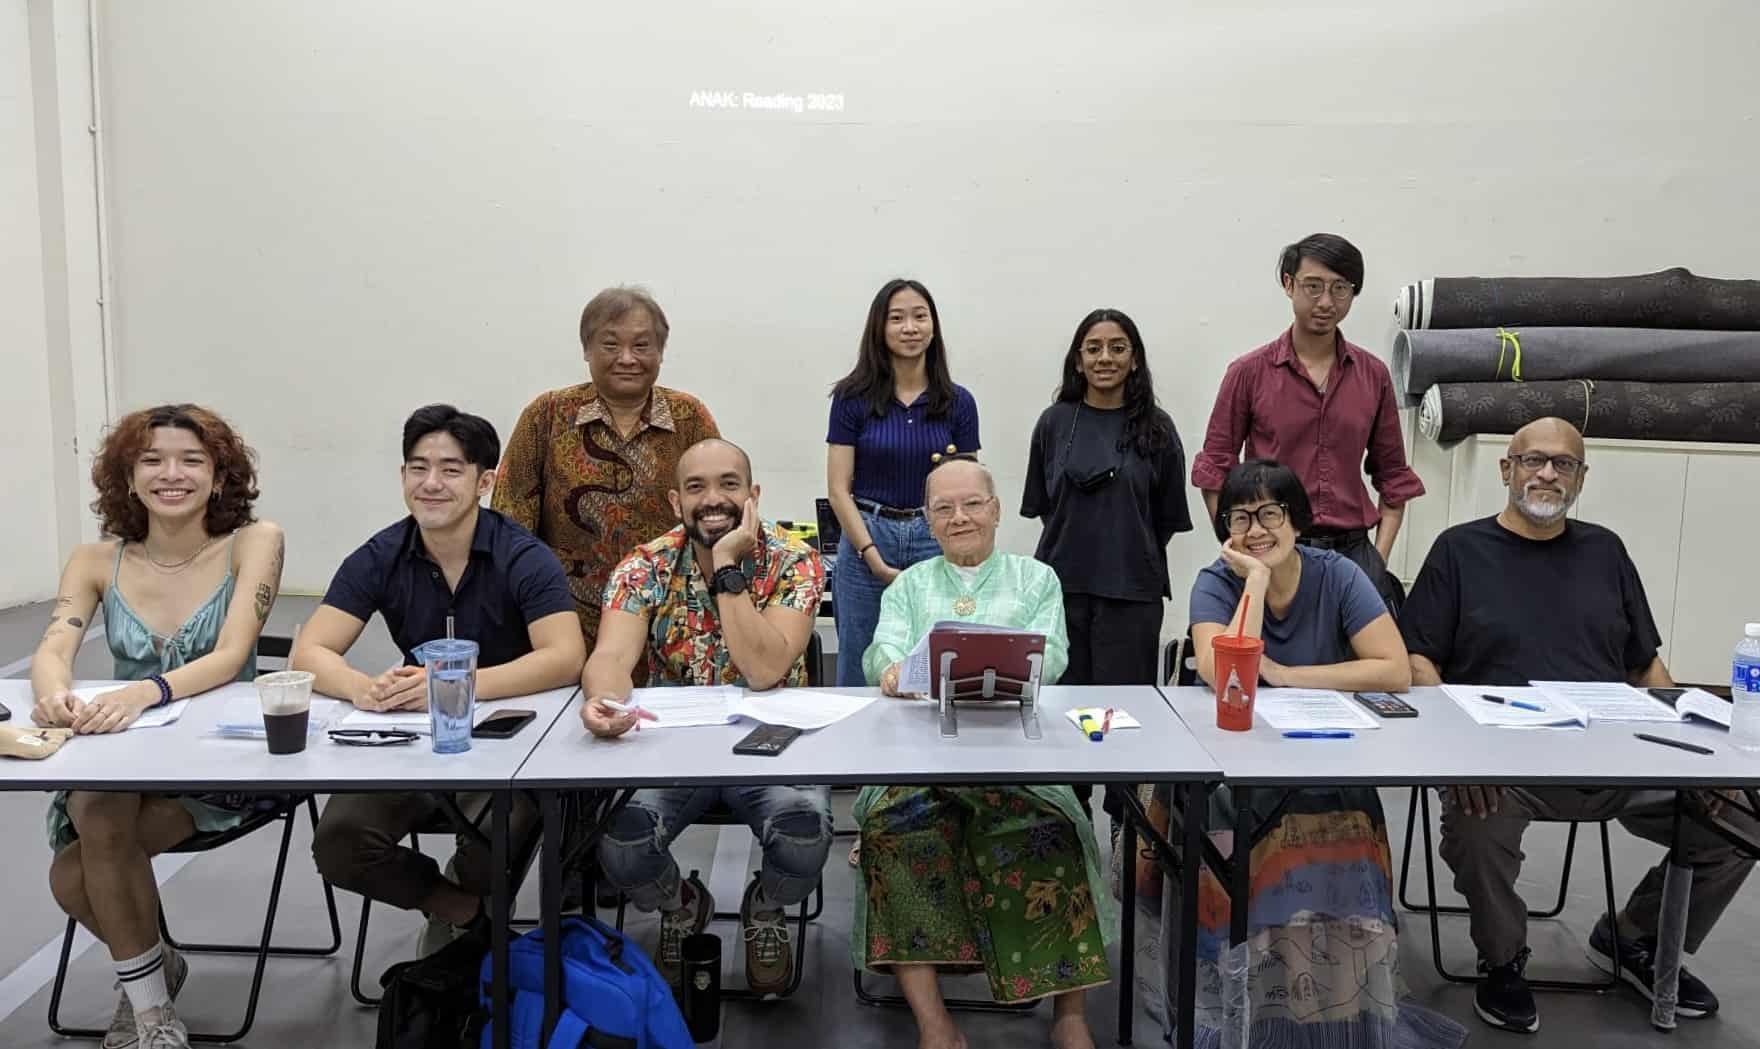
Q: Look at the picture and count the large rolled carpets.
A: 3